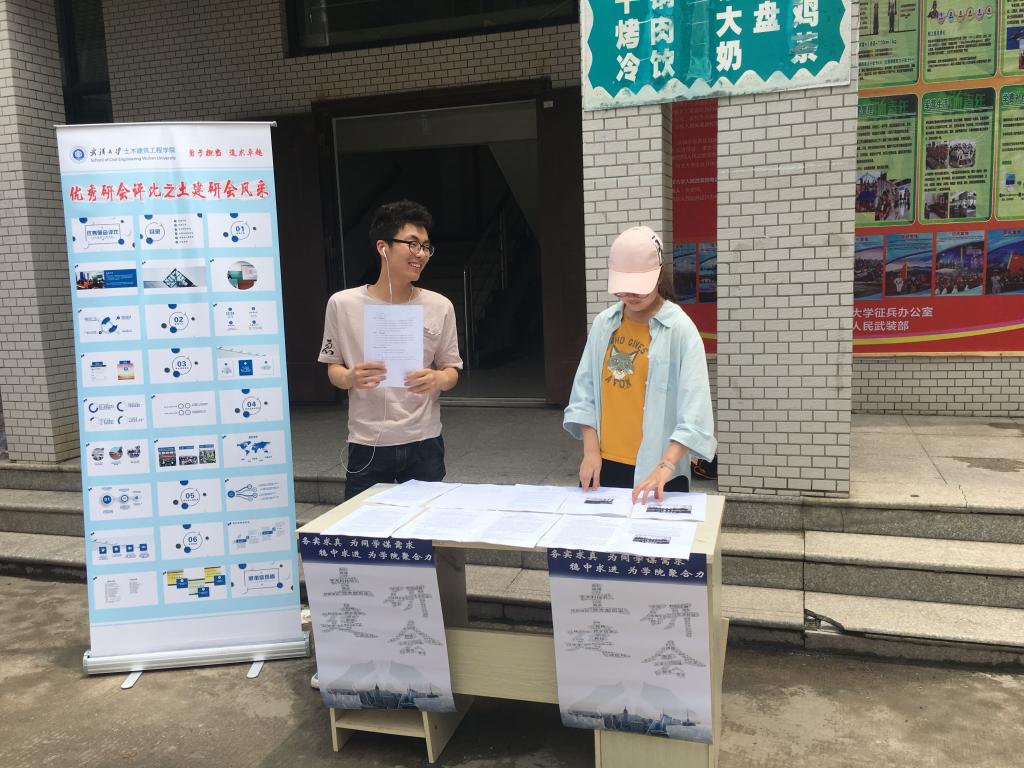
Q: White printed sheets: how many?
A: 11